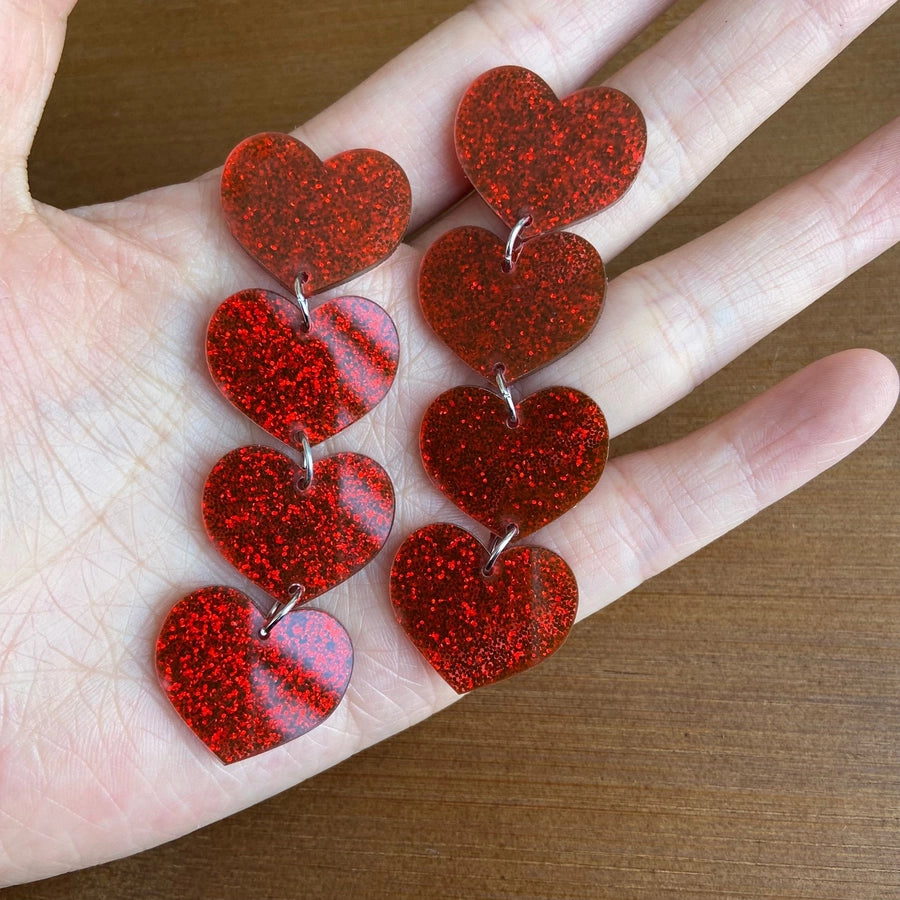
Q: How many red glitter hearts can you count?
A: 8